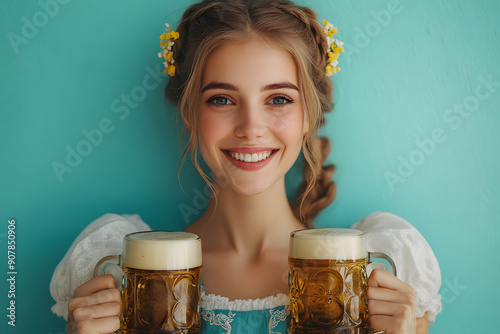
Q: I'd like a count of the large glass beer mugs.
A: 2